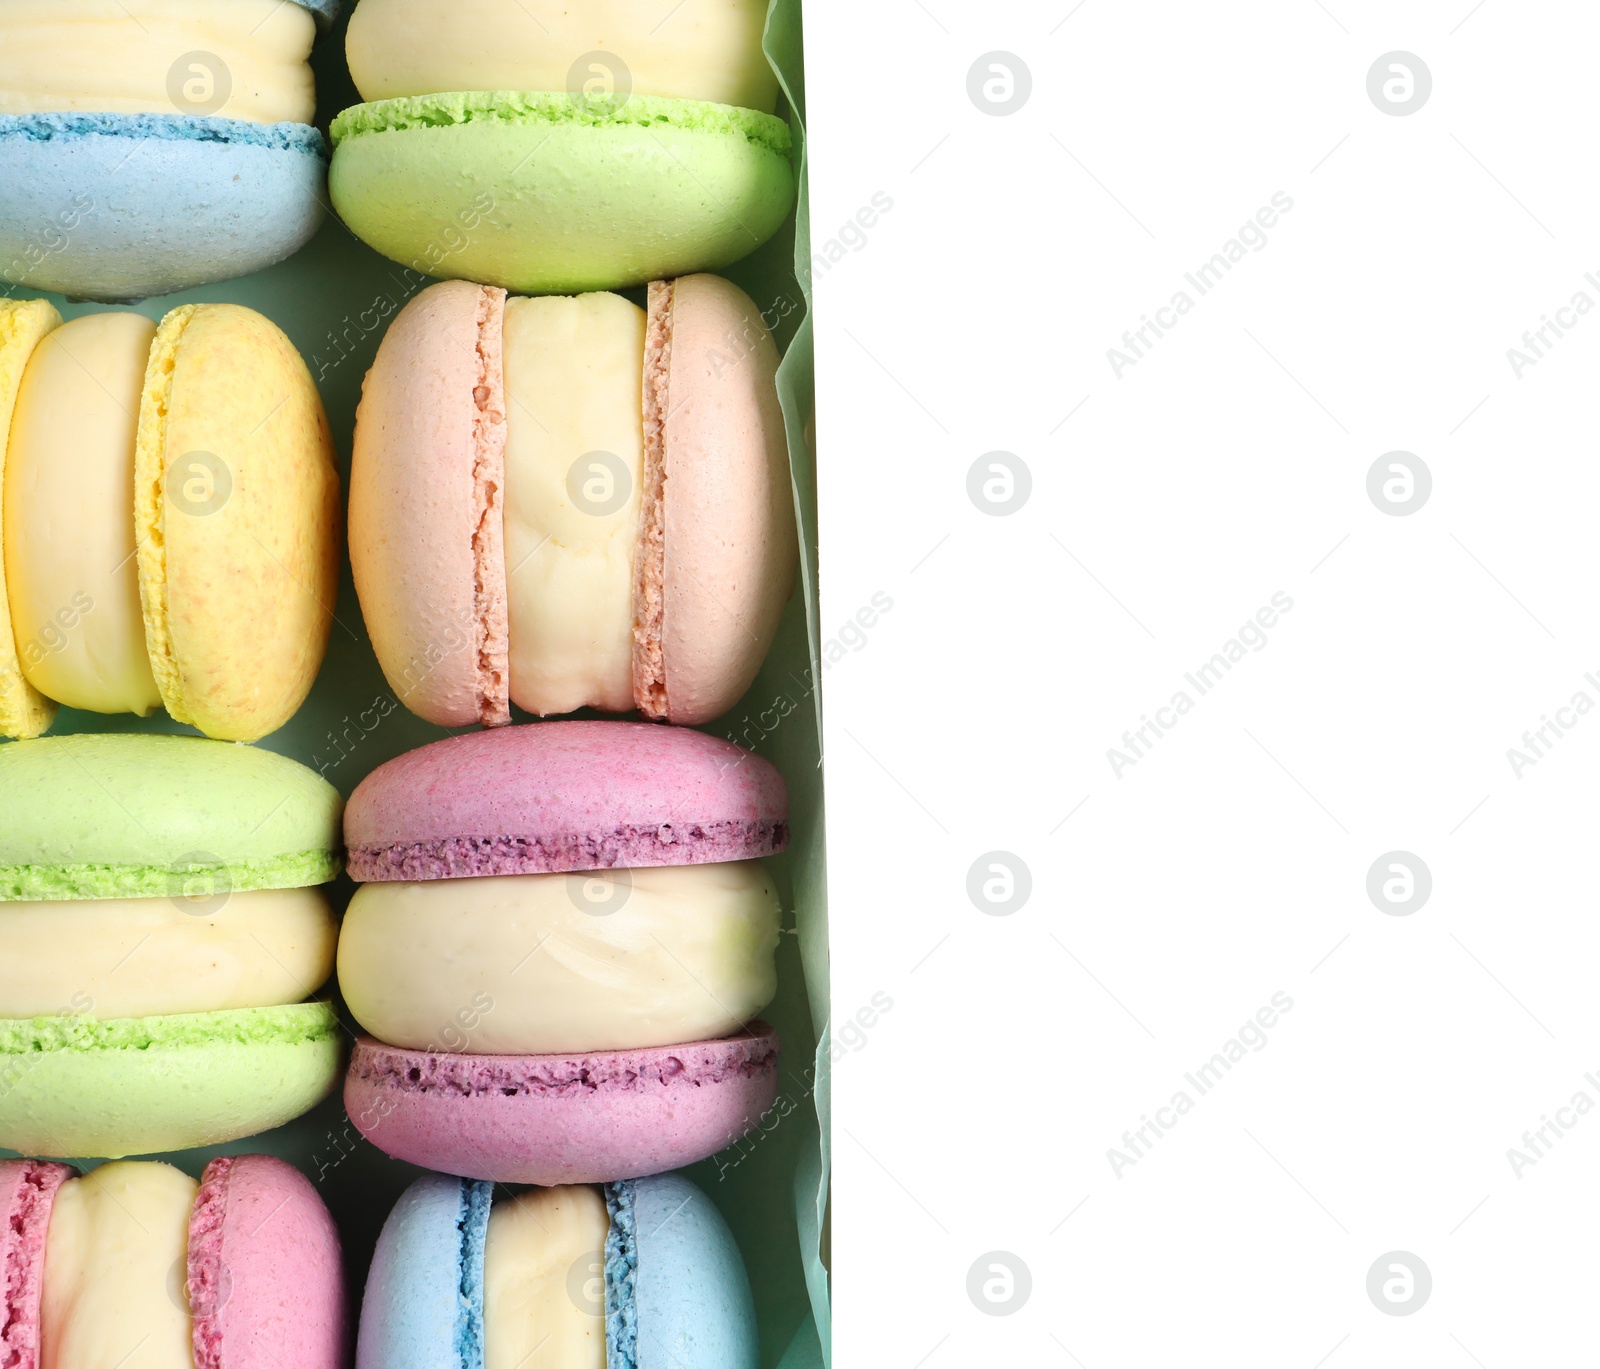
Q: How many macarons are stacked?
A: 8